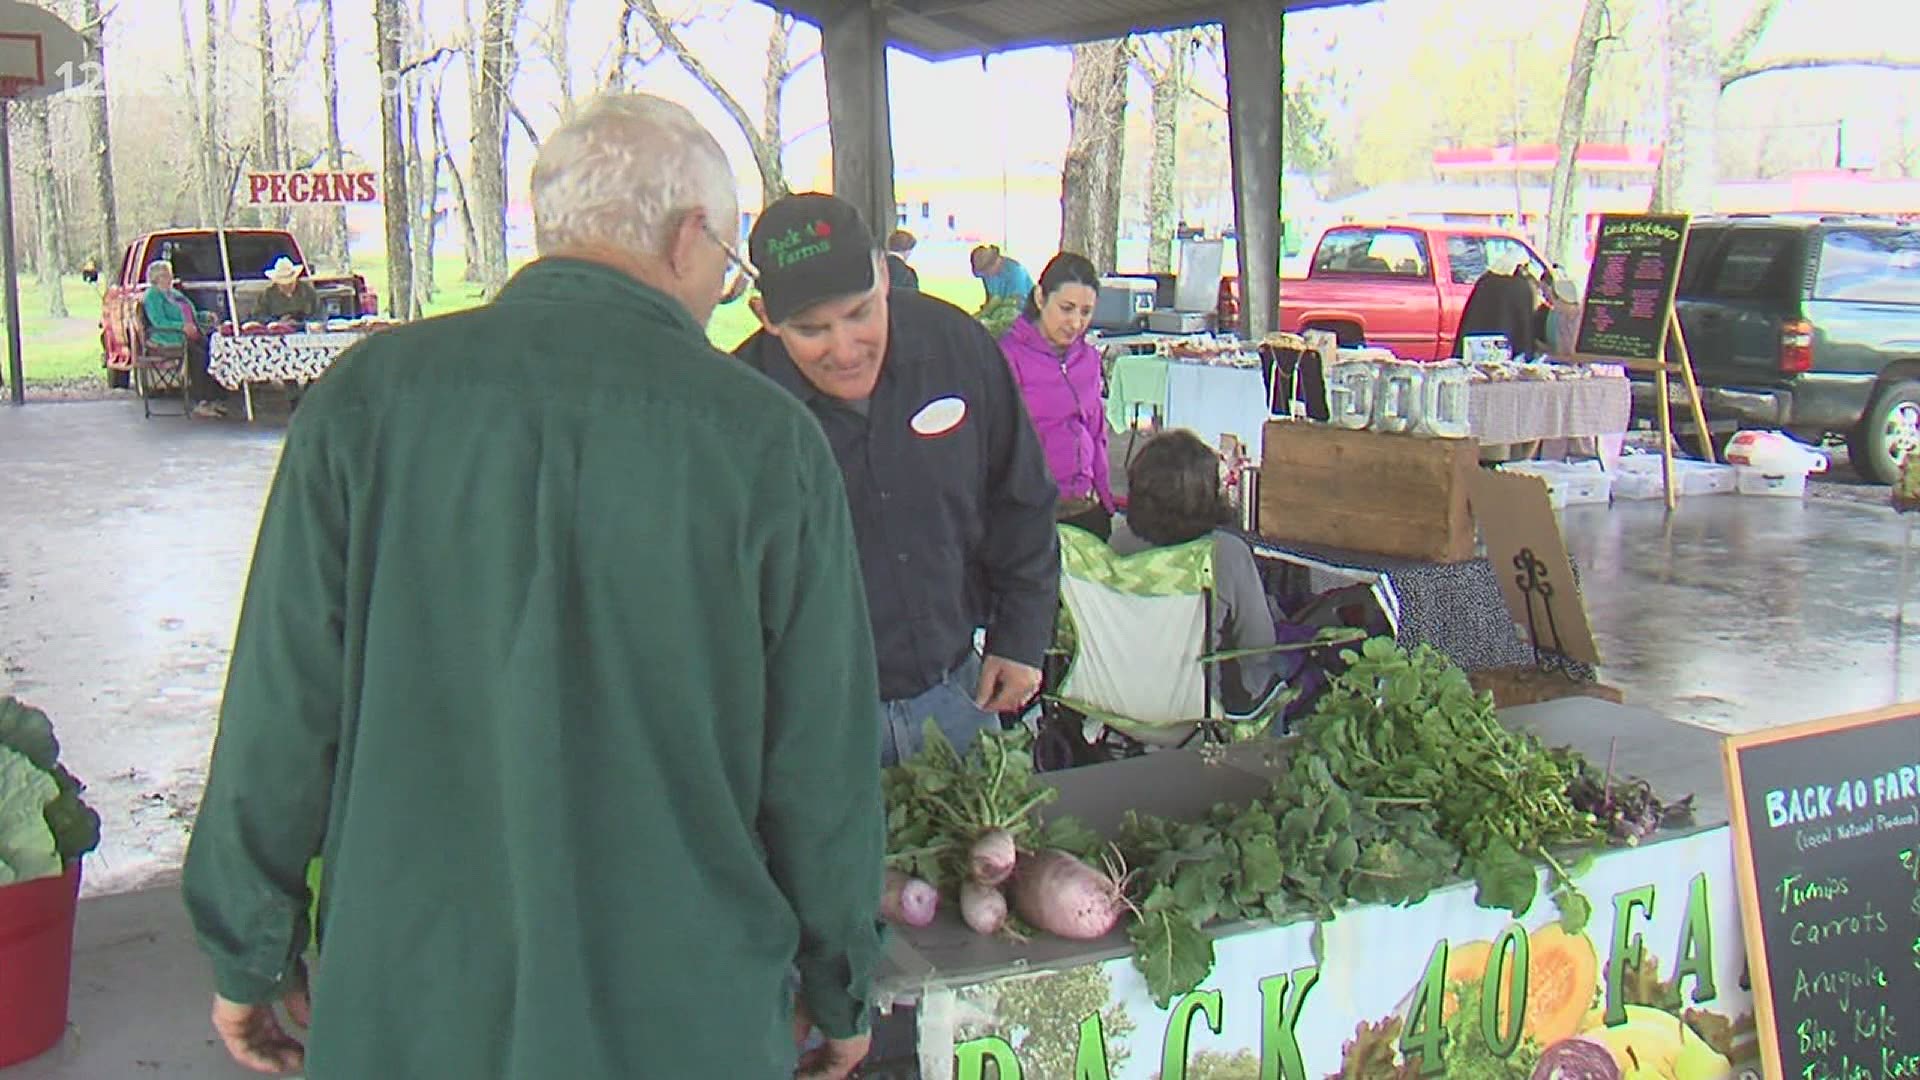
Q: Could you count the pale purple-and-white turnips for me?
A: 4